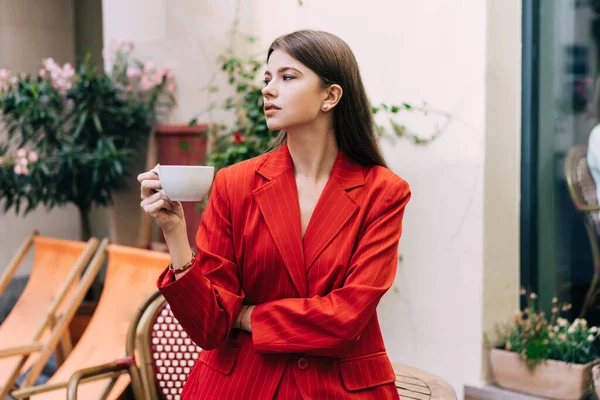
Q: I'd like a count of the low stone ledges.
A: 1